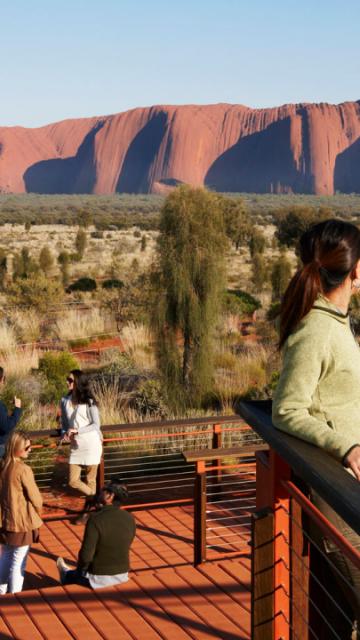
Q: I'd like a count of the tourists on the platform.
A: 5